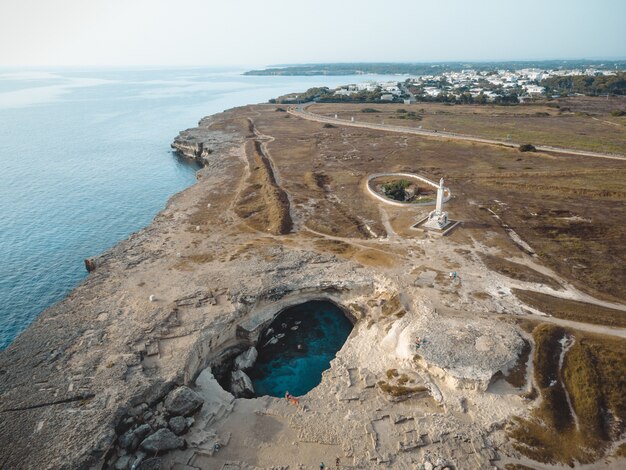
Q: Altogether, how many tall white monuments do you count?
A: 1